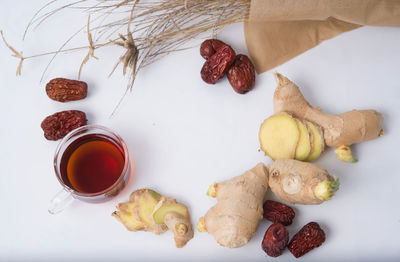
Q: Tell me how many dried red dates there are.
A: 8